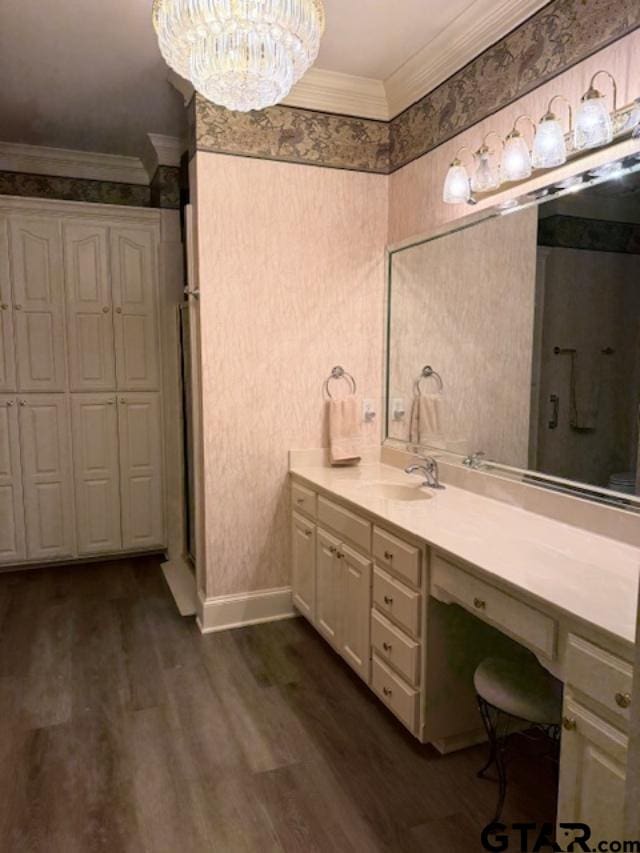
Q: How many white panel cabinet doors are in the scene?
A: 12